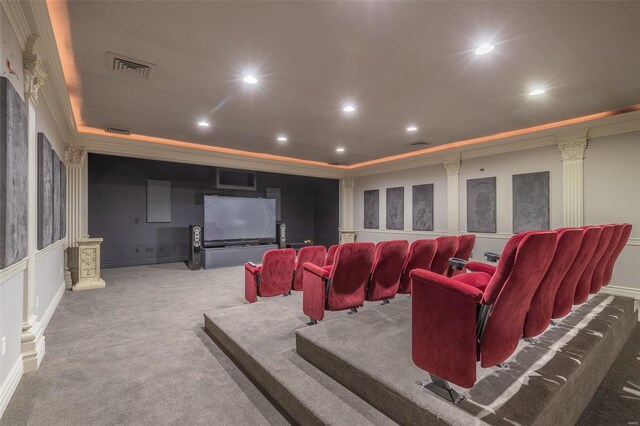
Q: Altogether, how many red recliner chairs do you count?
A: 14